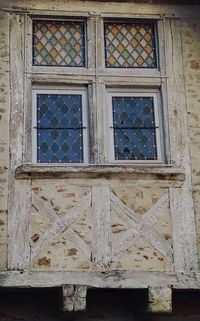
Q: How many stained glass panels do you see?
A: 4